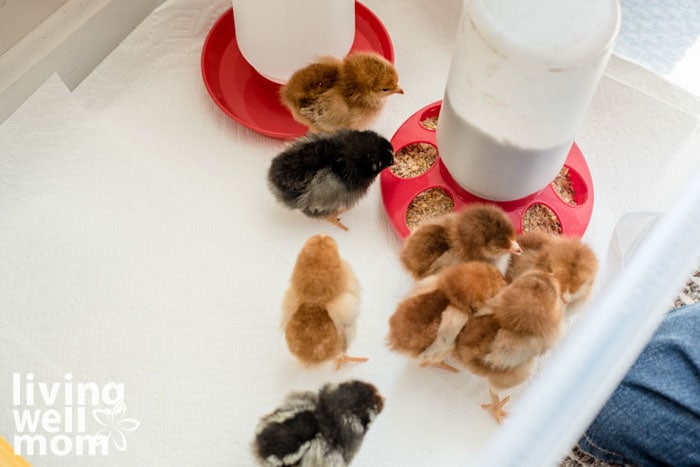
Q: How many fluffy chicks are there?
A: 8